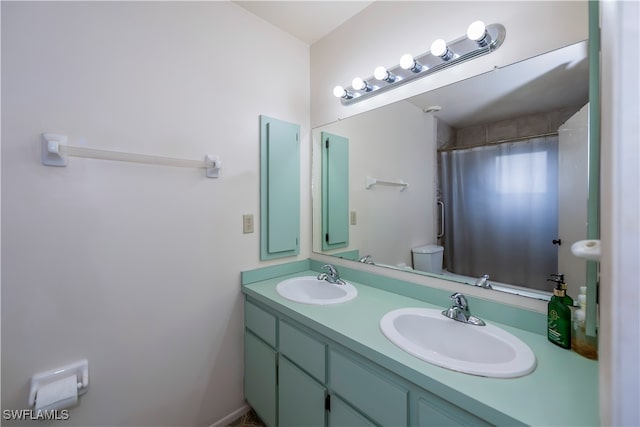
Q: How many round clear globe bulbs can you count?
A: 6